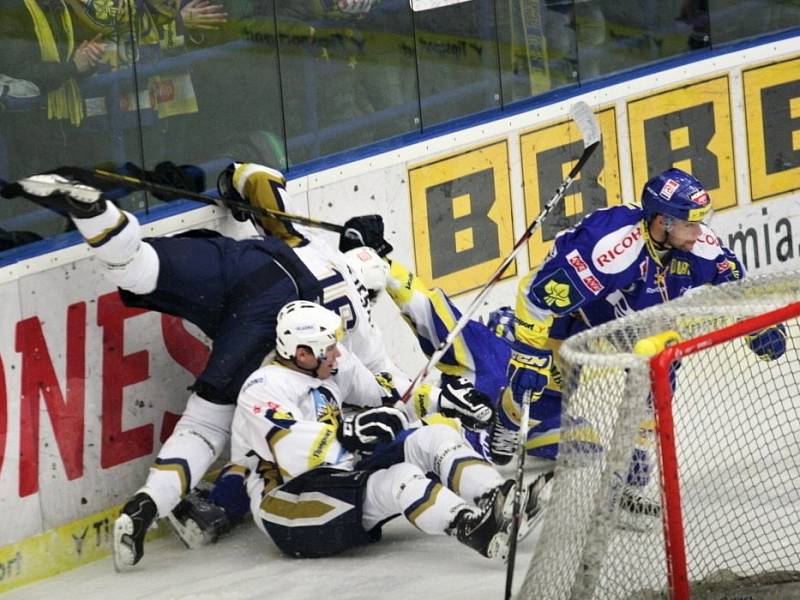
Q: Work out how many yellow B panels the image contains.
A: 4